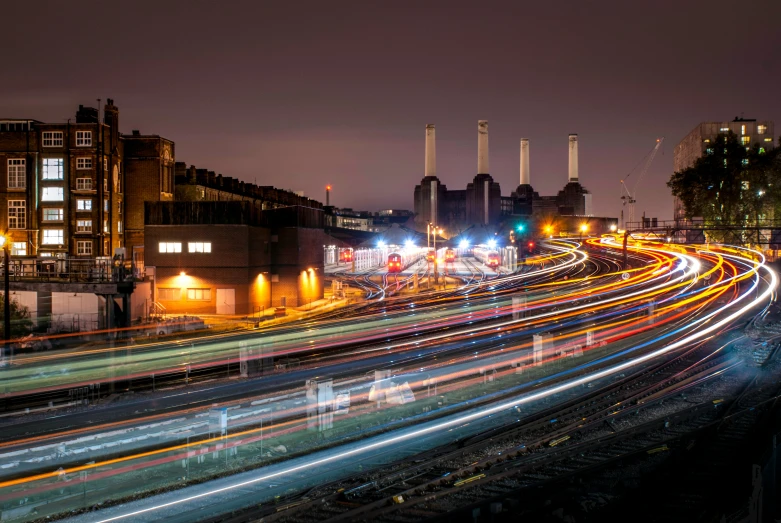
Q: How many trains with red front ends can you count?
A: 5